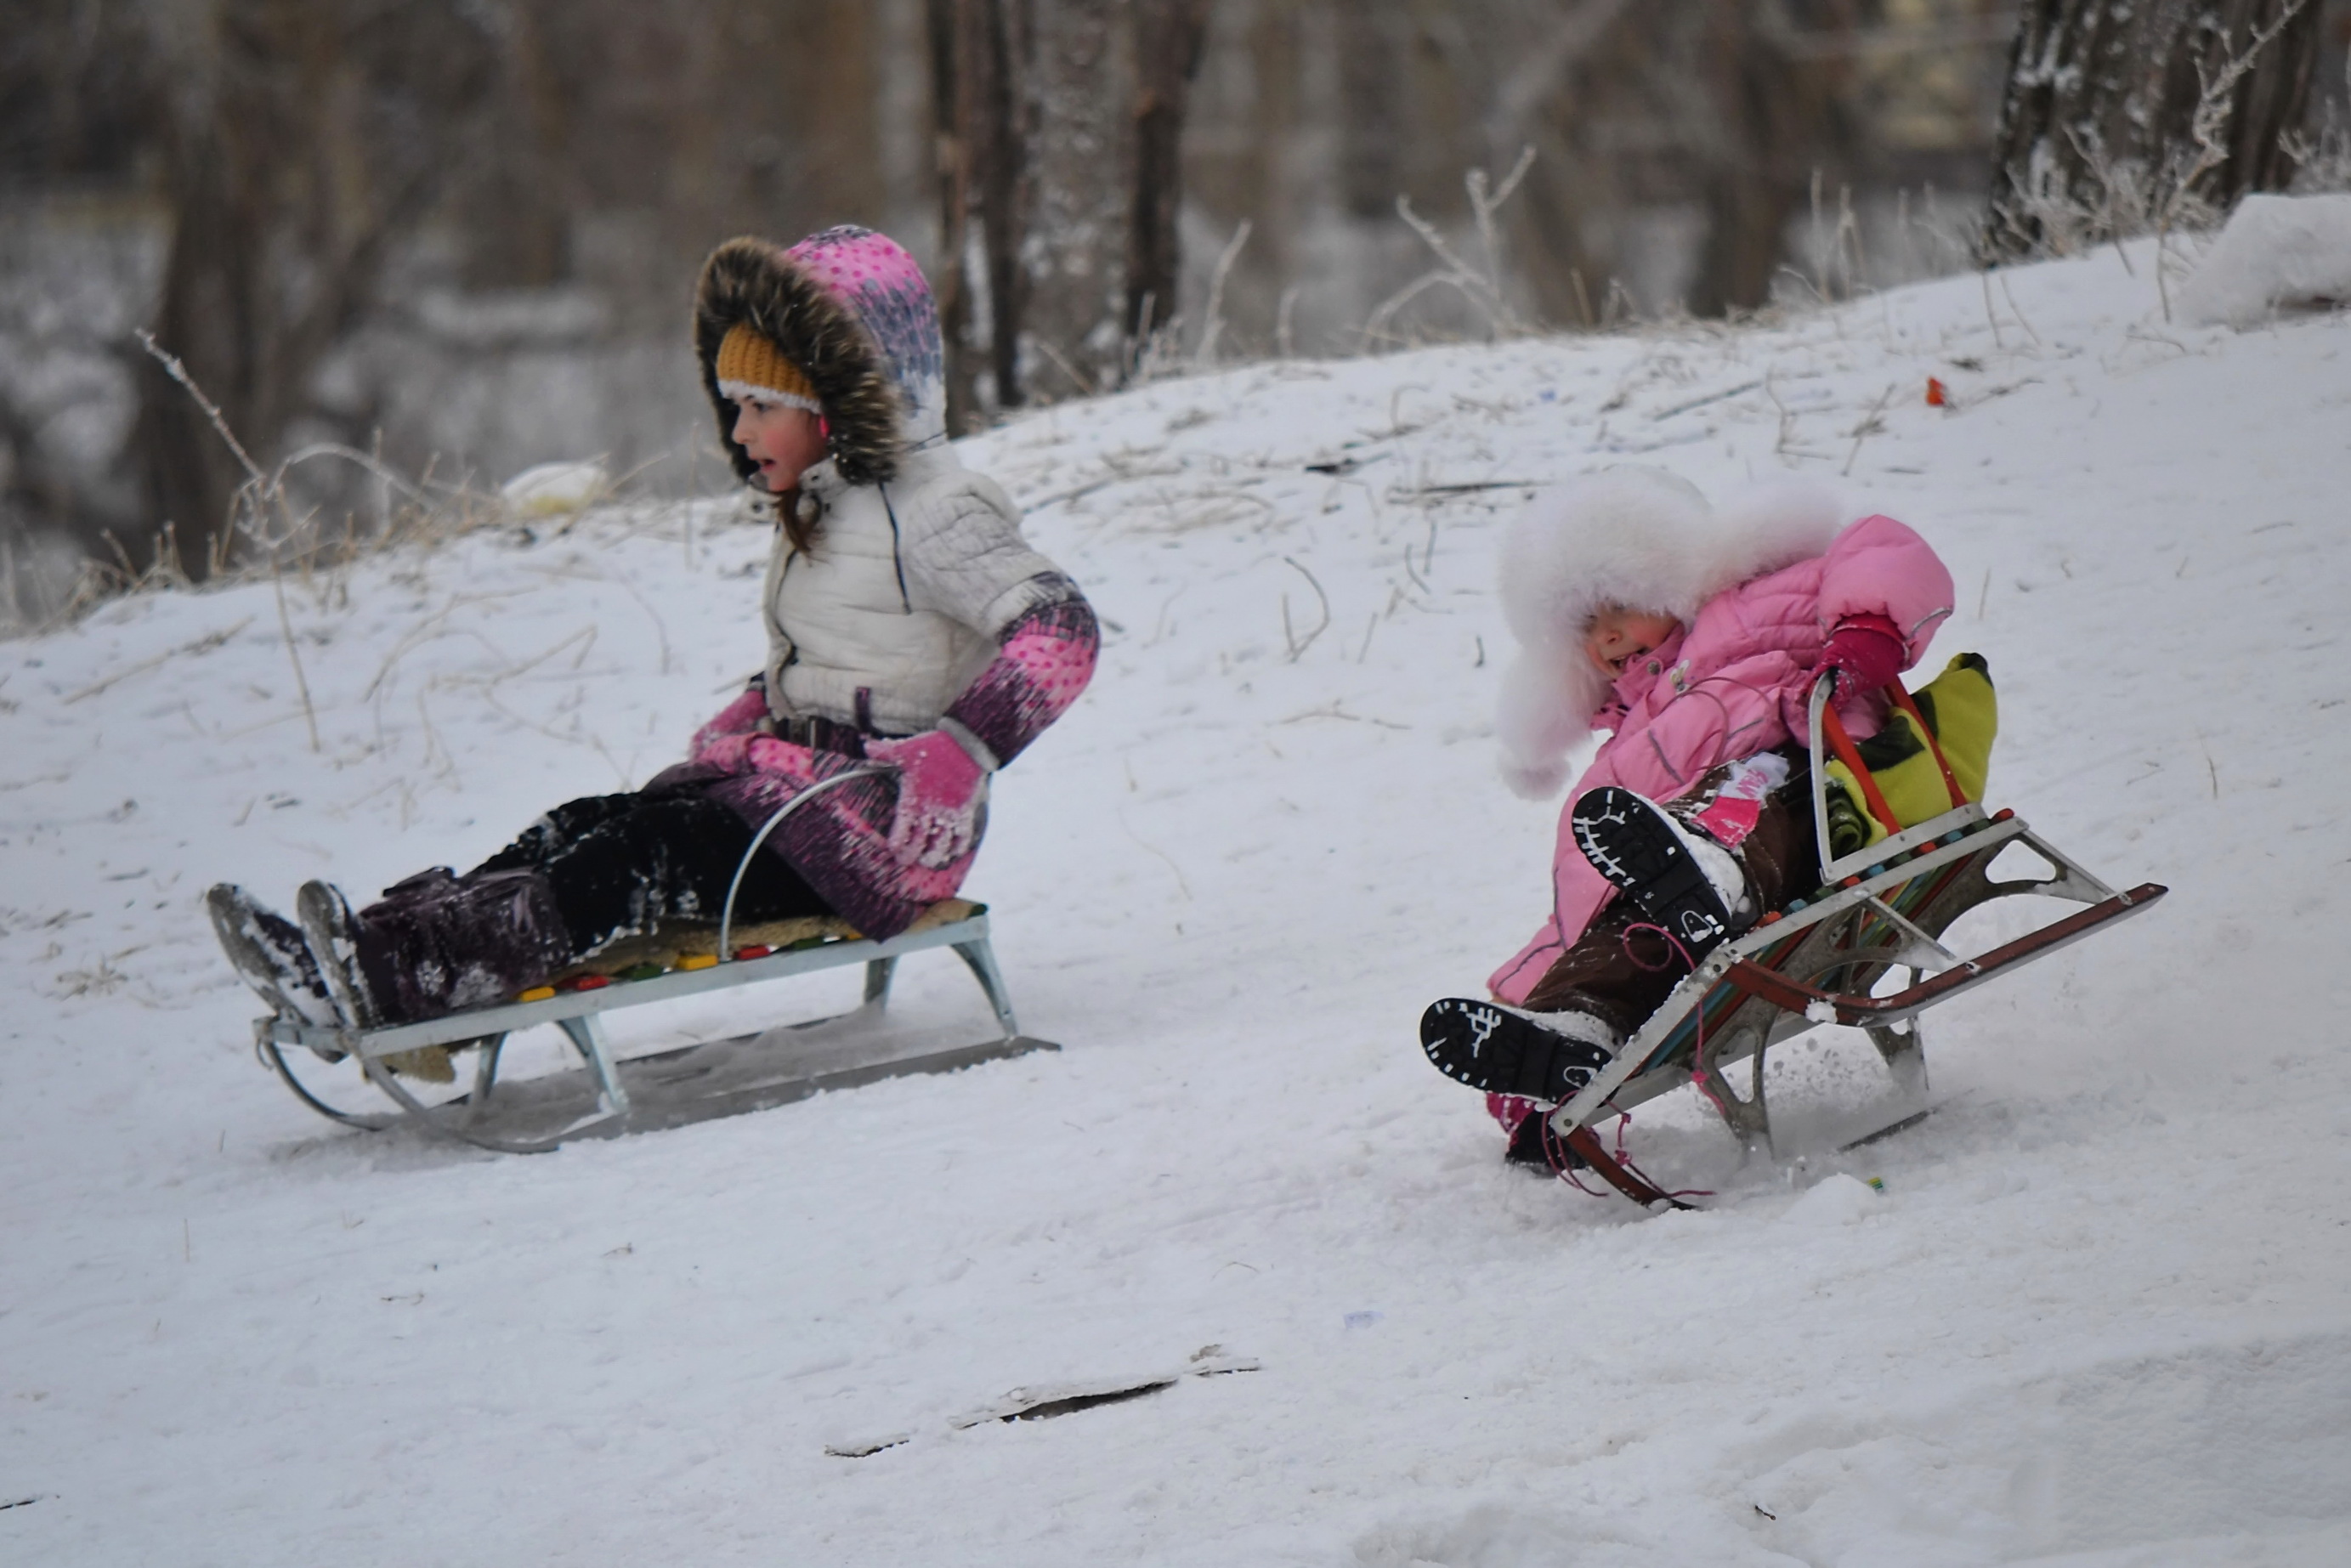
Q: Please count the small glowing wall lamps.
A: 0